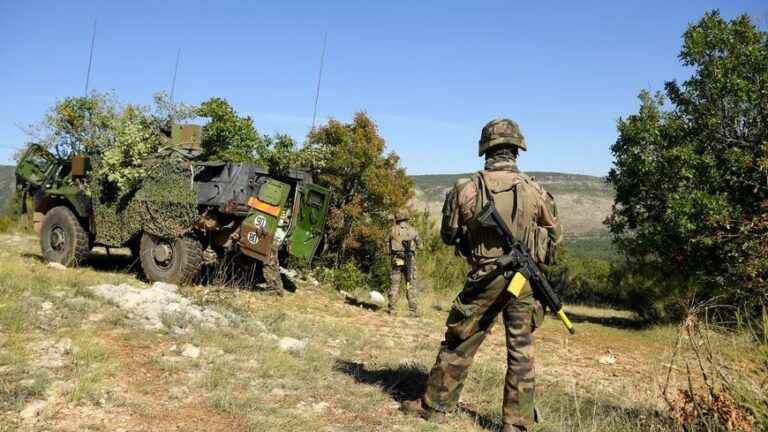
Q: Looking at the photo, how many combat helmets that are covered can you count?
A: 2